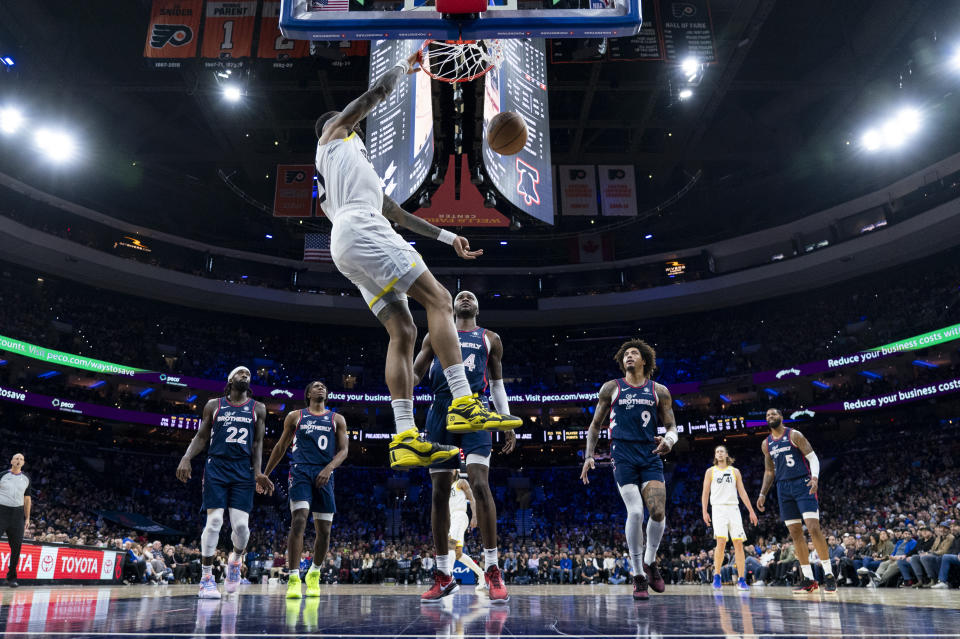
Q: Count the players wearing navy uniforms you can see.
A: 5